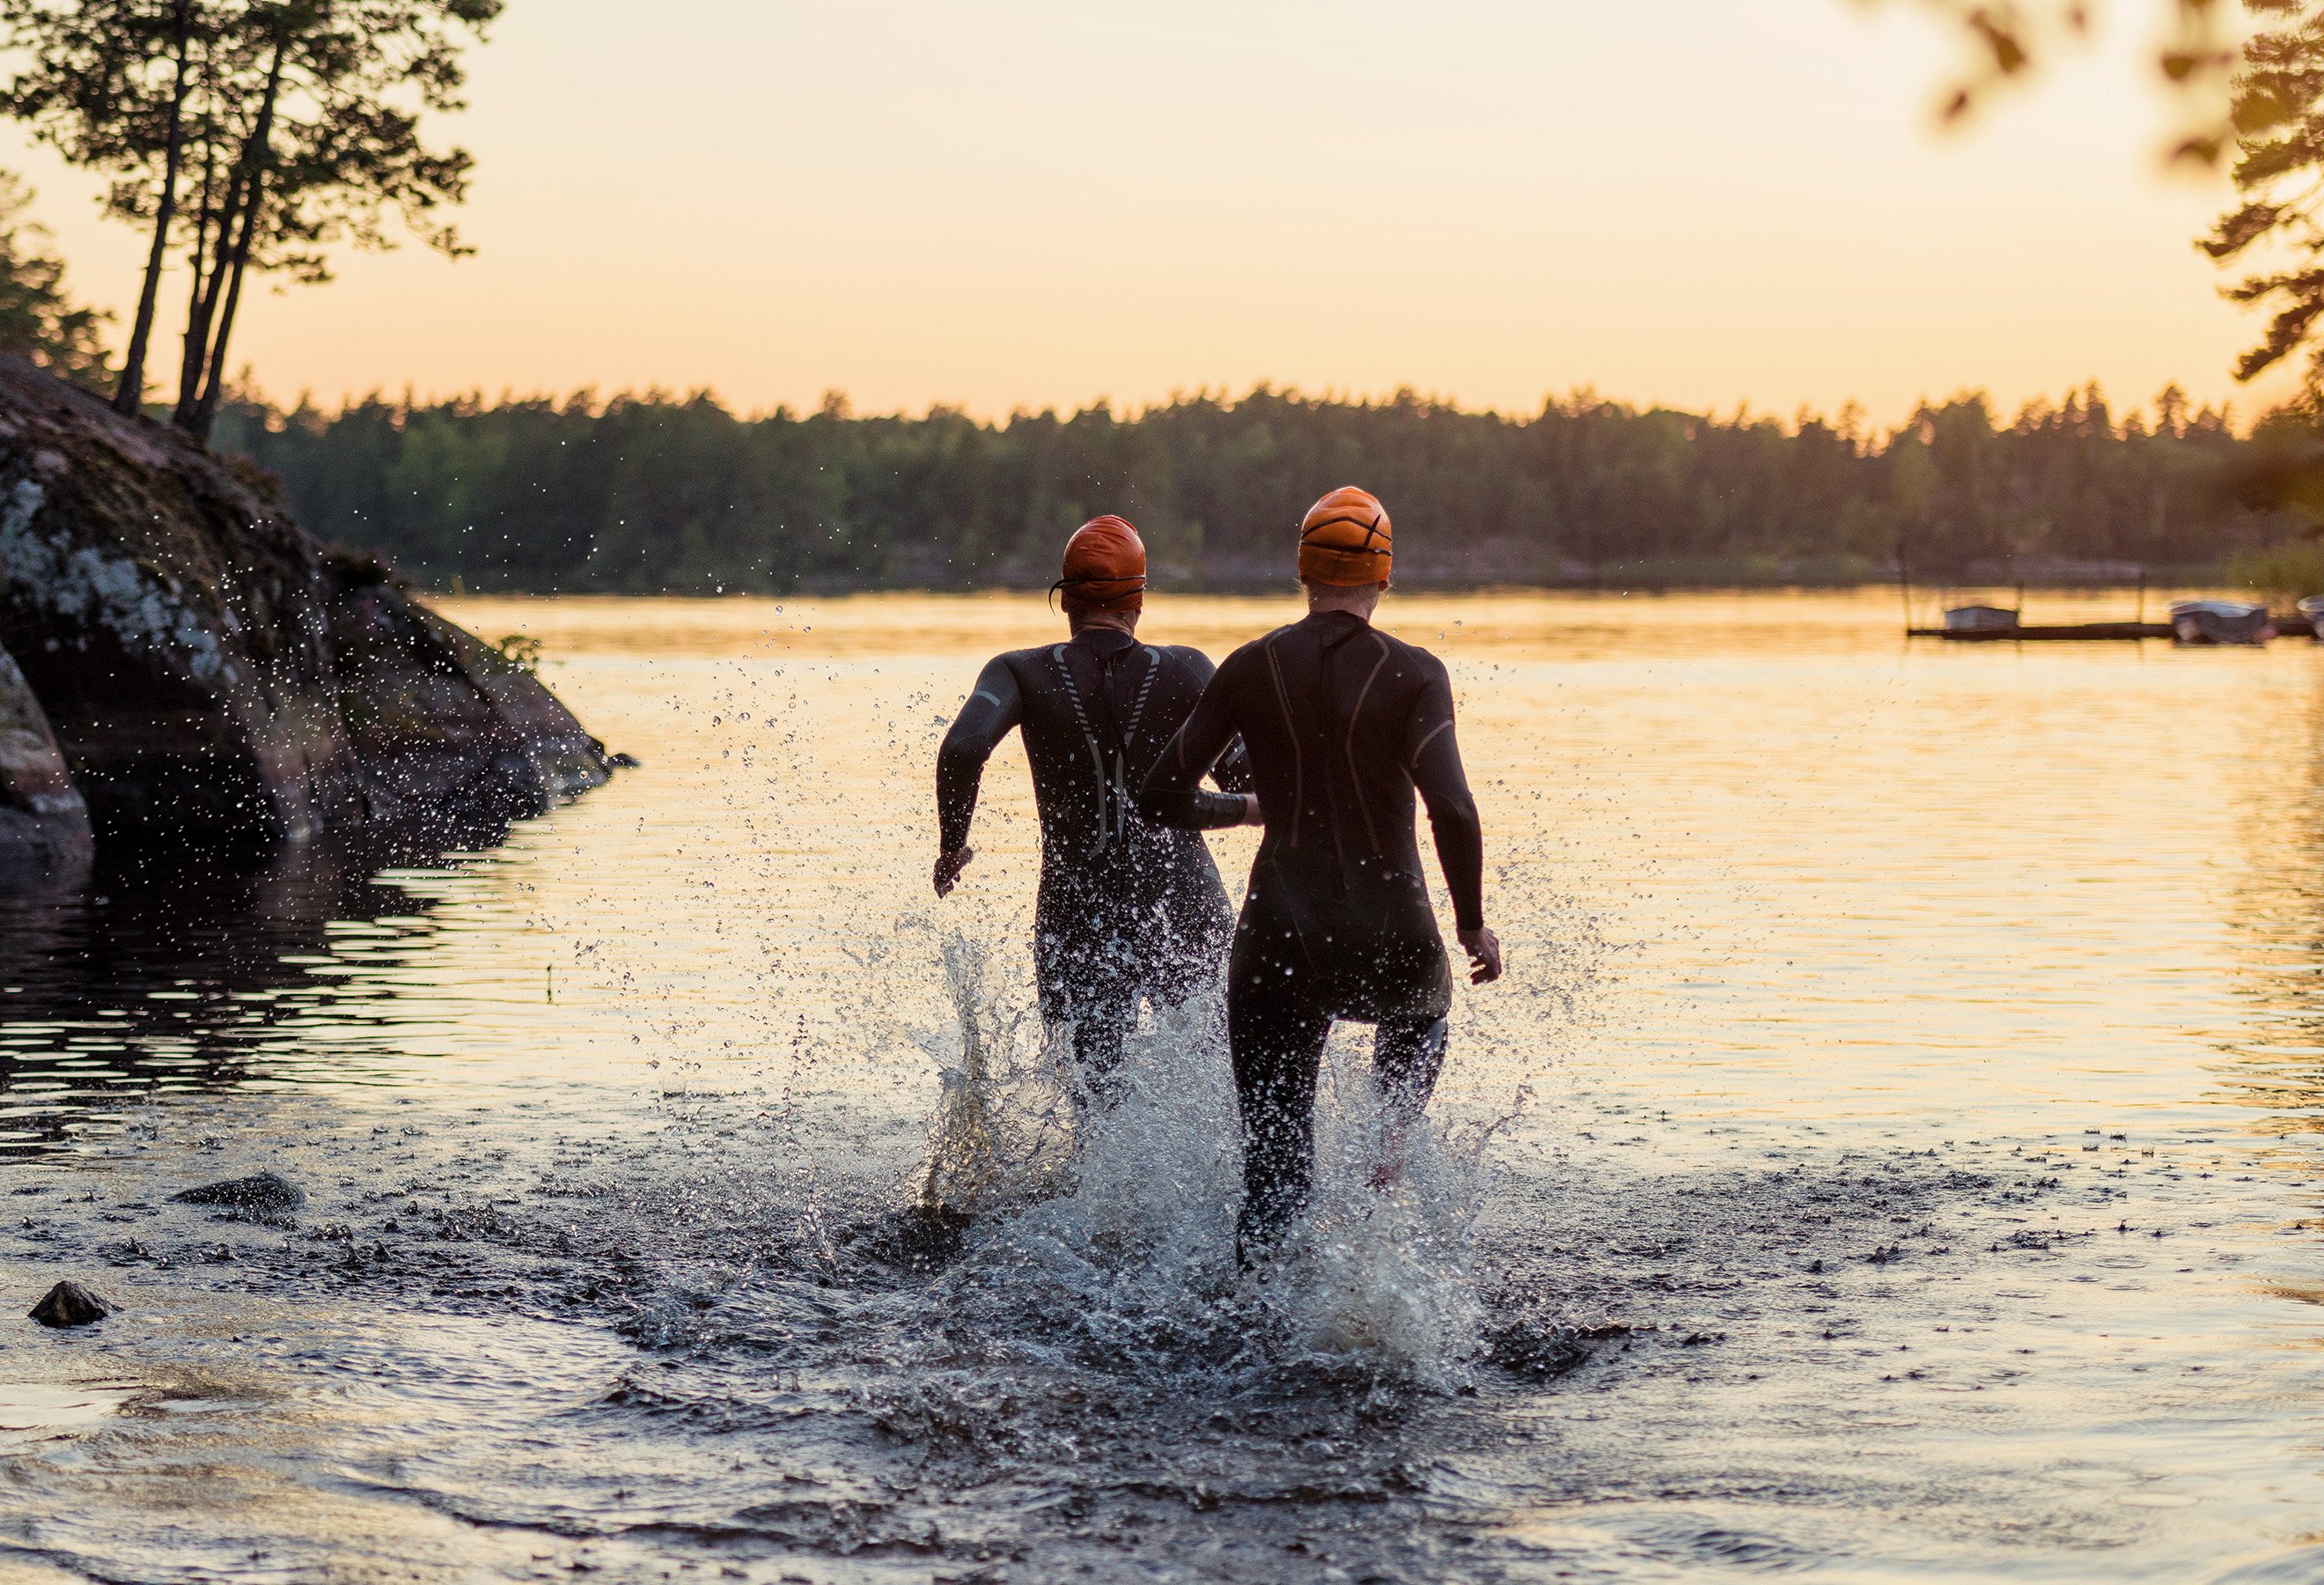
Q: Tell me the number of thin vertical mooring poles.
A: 3